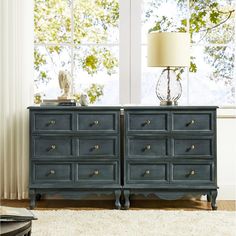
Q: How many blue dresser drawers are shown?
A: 12